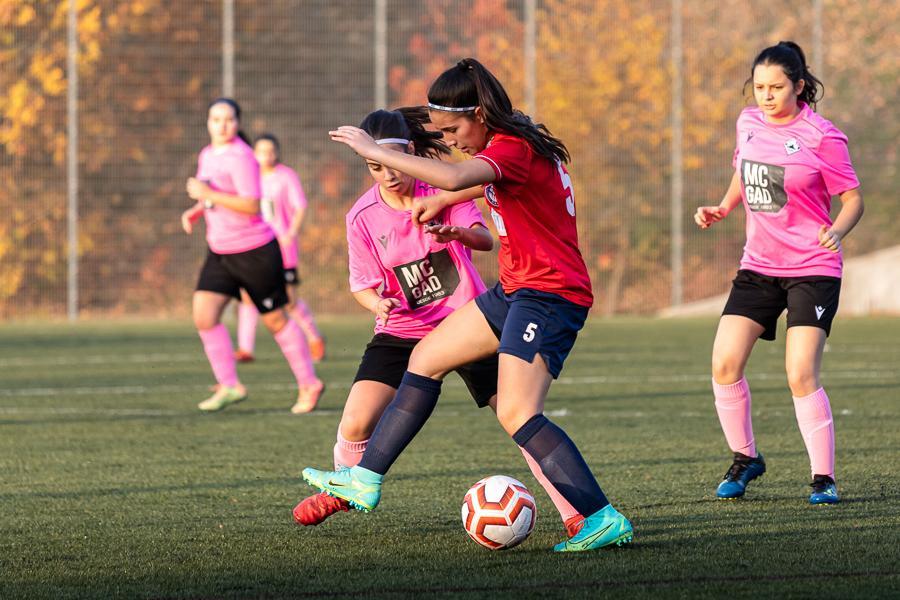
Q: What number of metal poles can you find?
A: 6